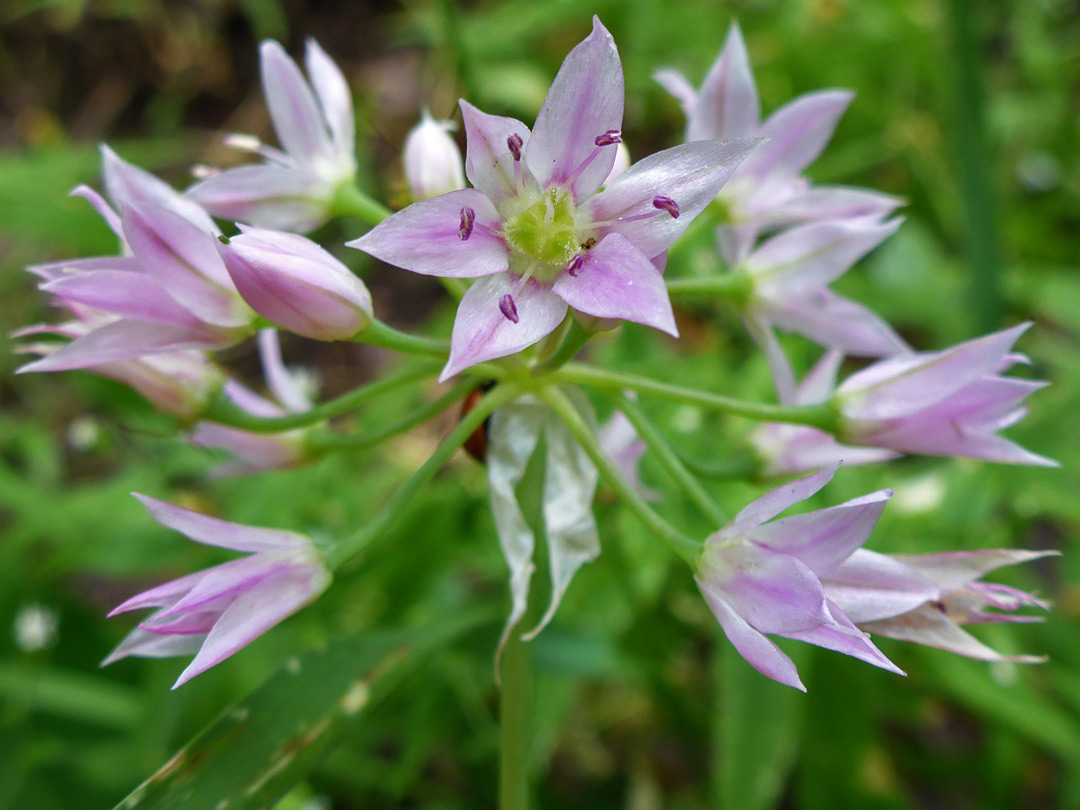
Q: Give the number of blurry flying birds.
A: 0